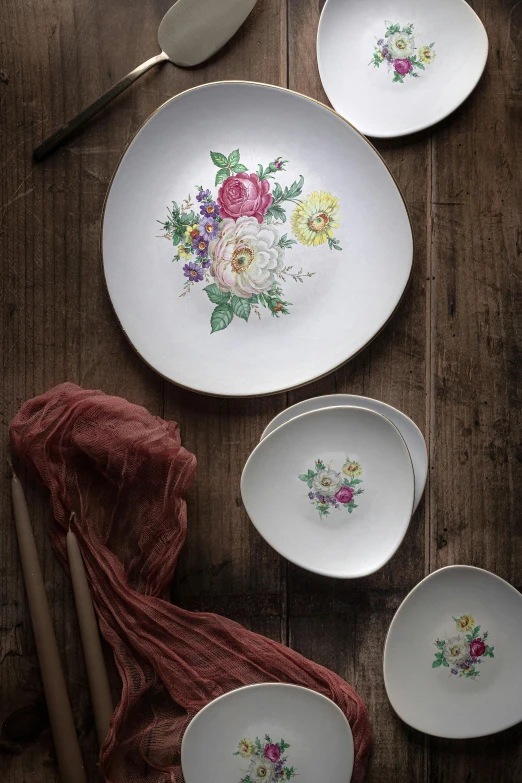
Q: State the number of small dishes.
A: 5